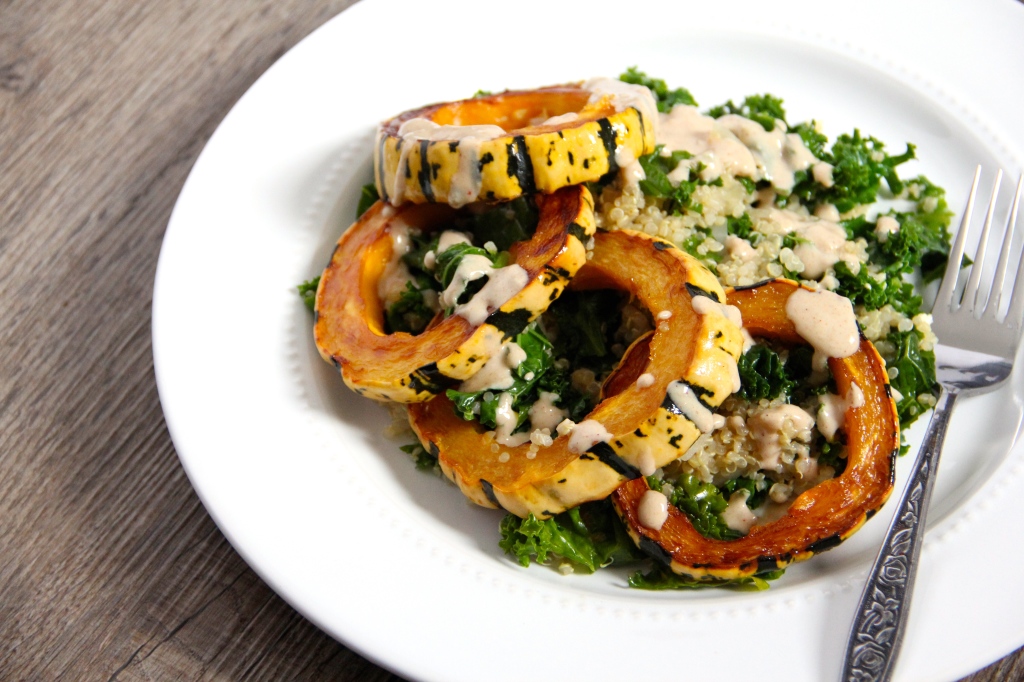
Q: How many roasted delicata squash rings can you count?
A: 4